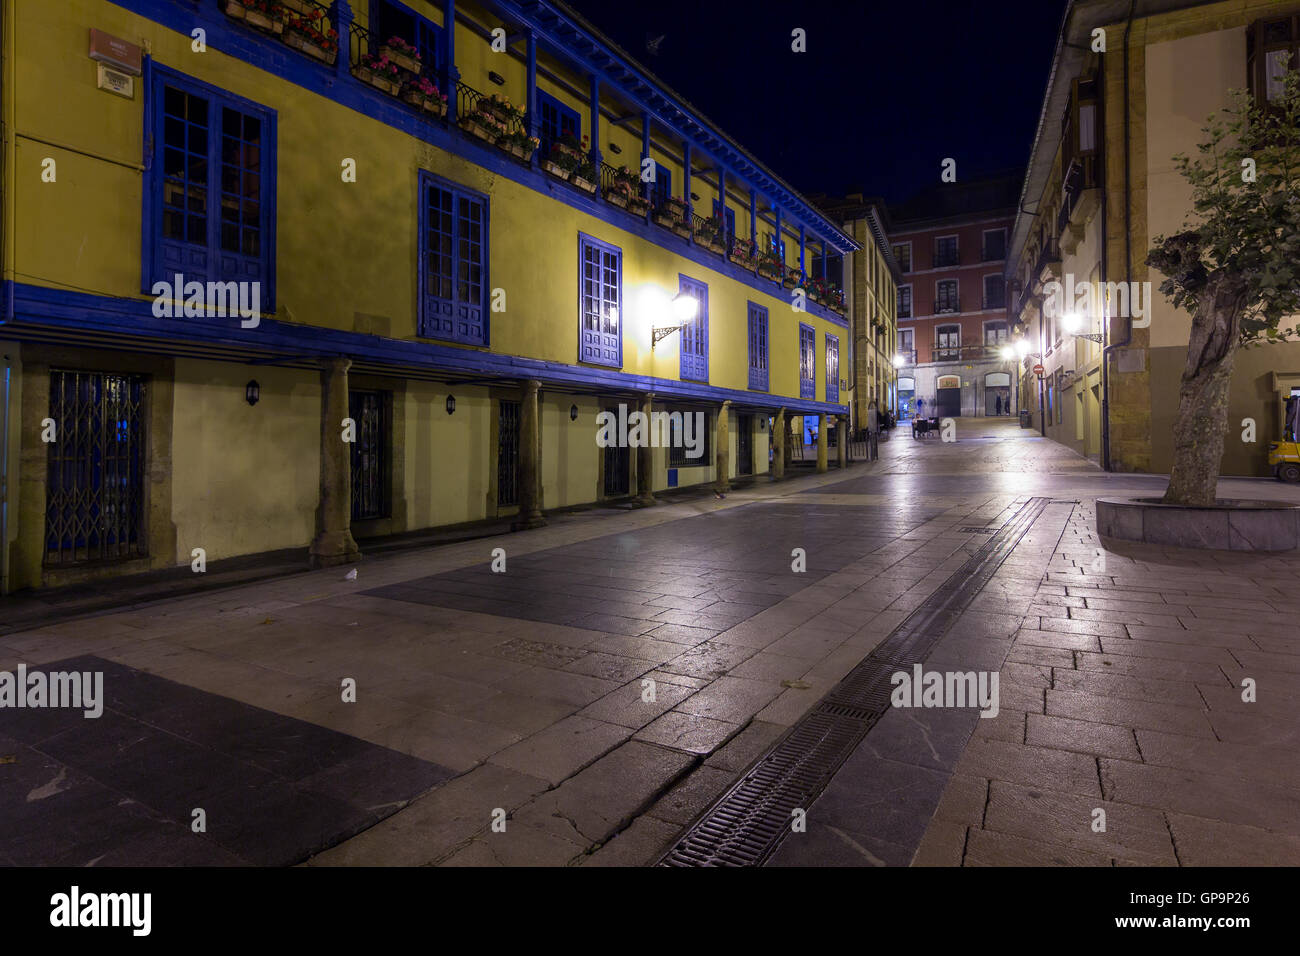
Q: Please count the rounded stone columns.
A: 7